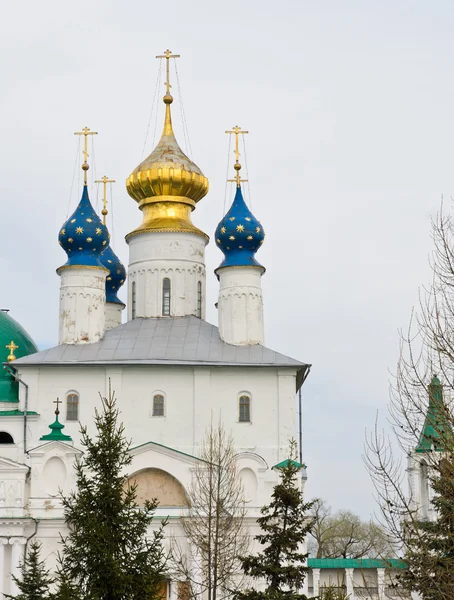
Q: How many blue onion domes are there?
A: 3